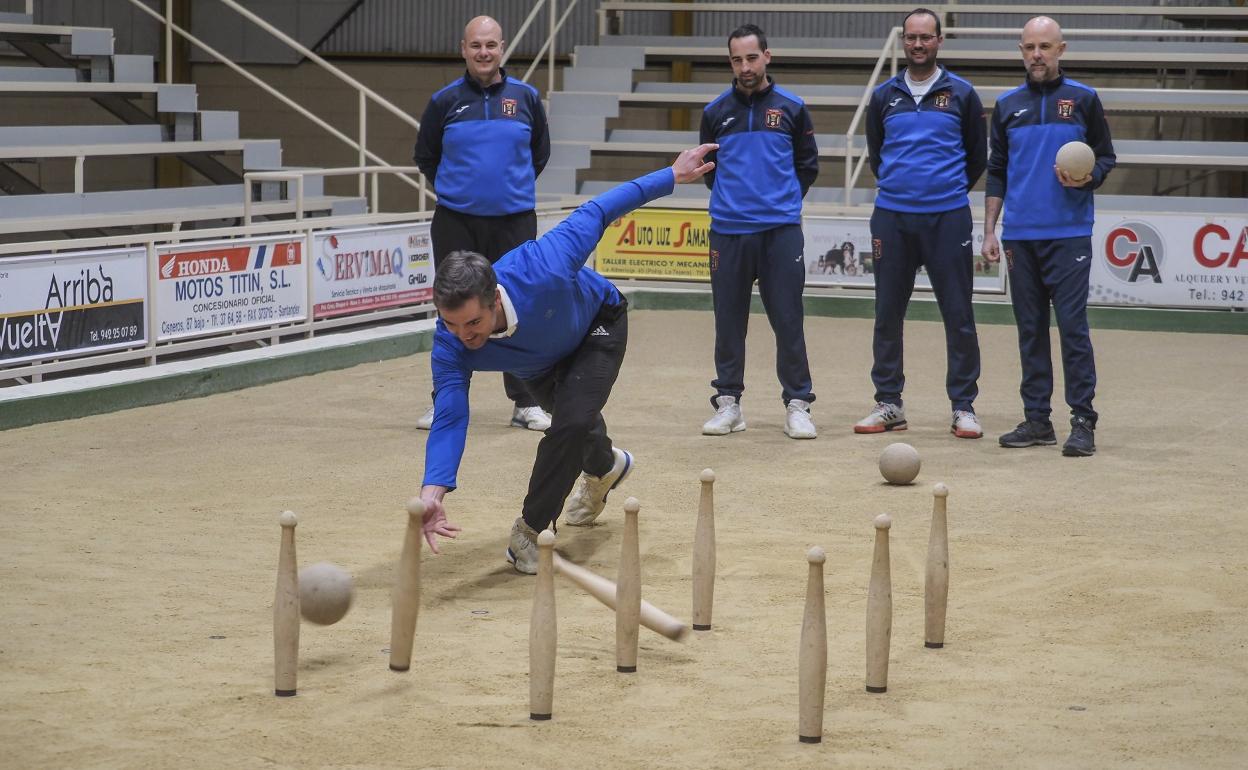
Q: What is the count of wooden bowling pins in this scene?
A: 9